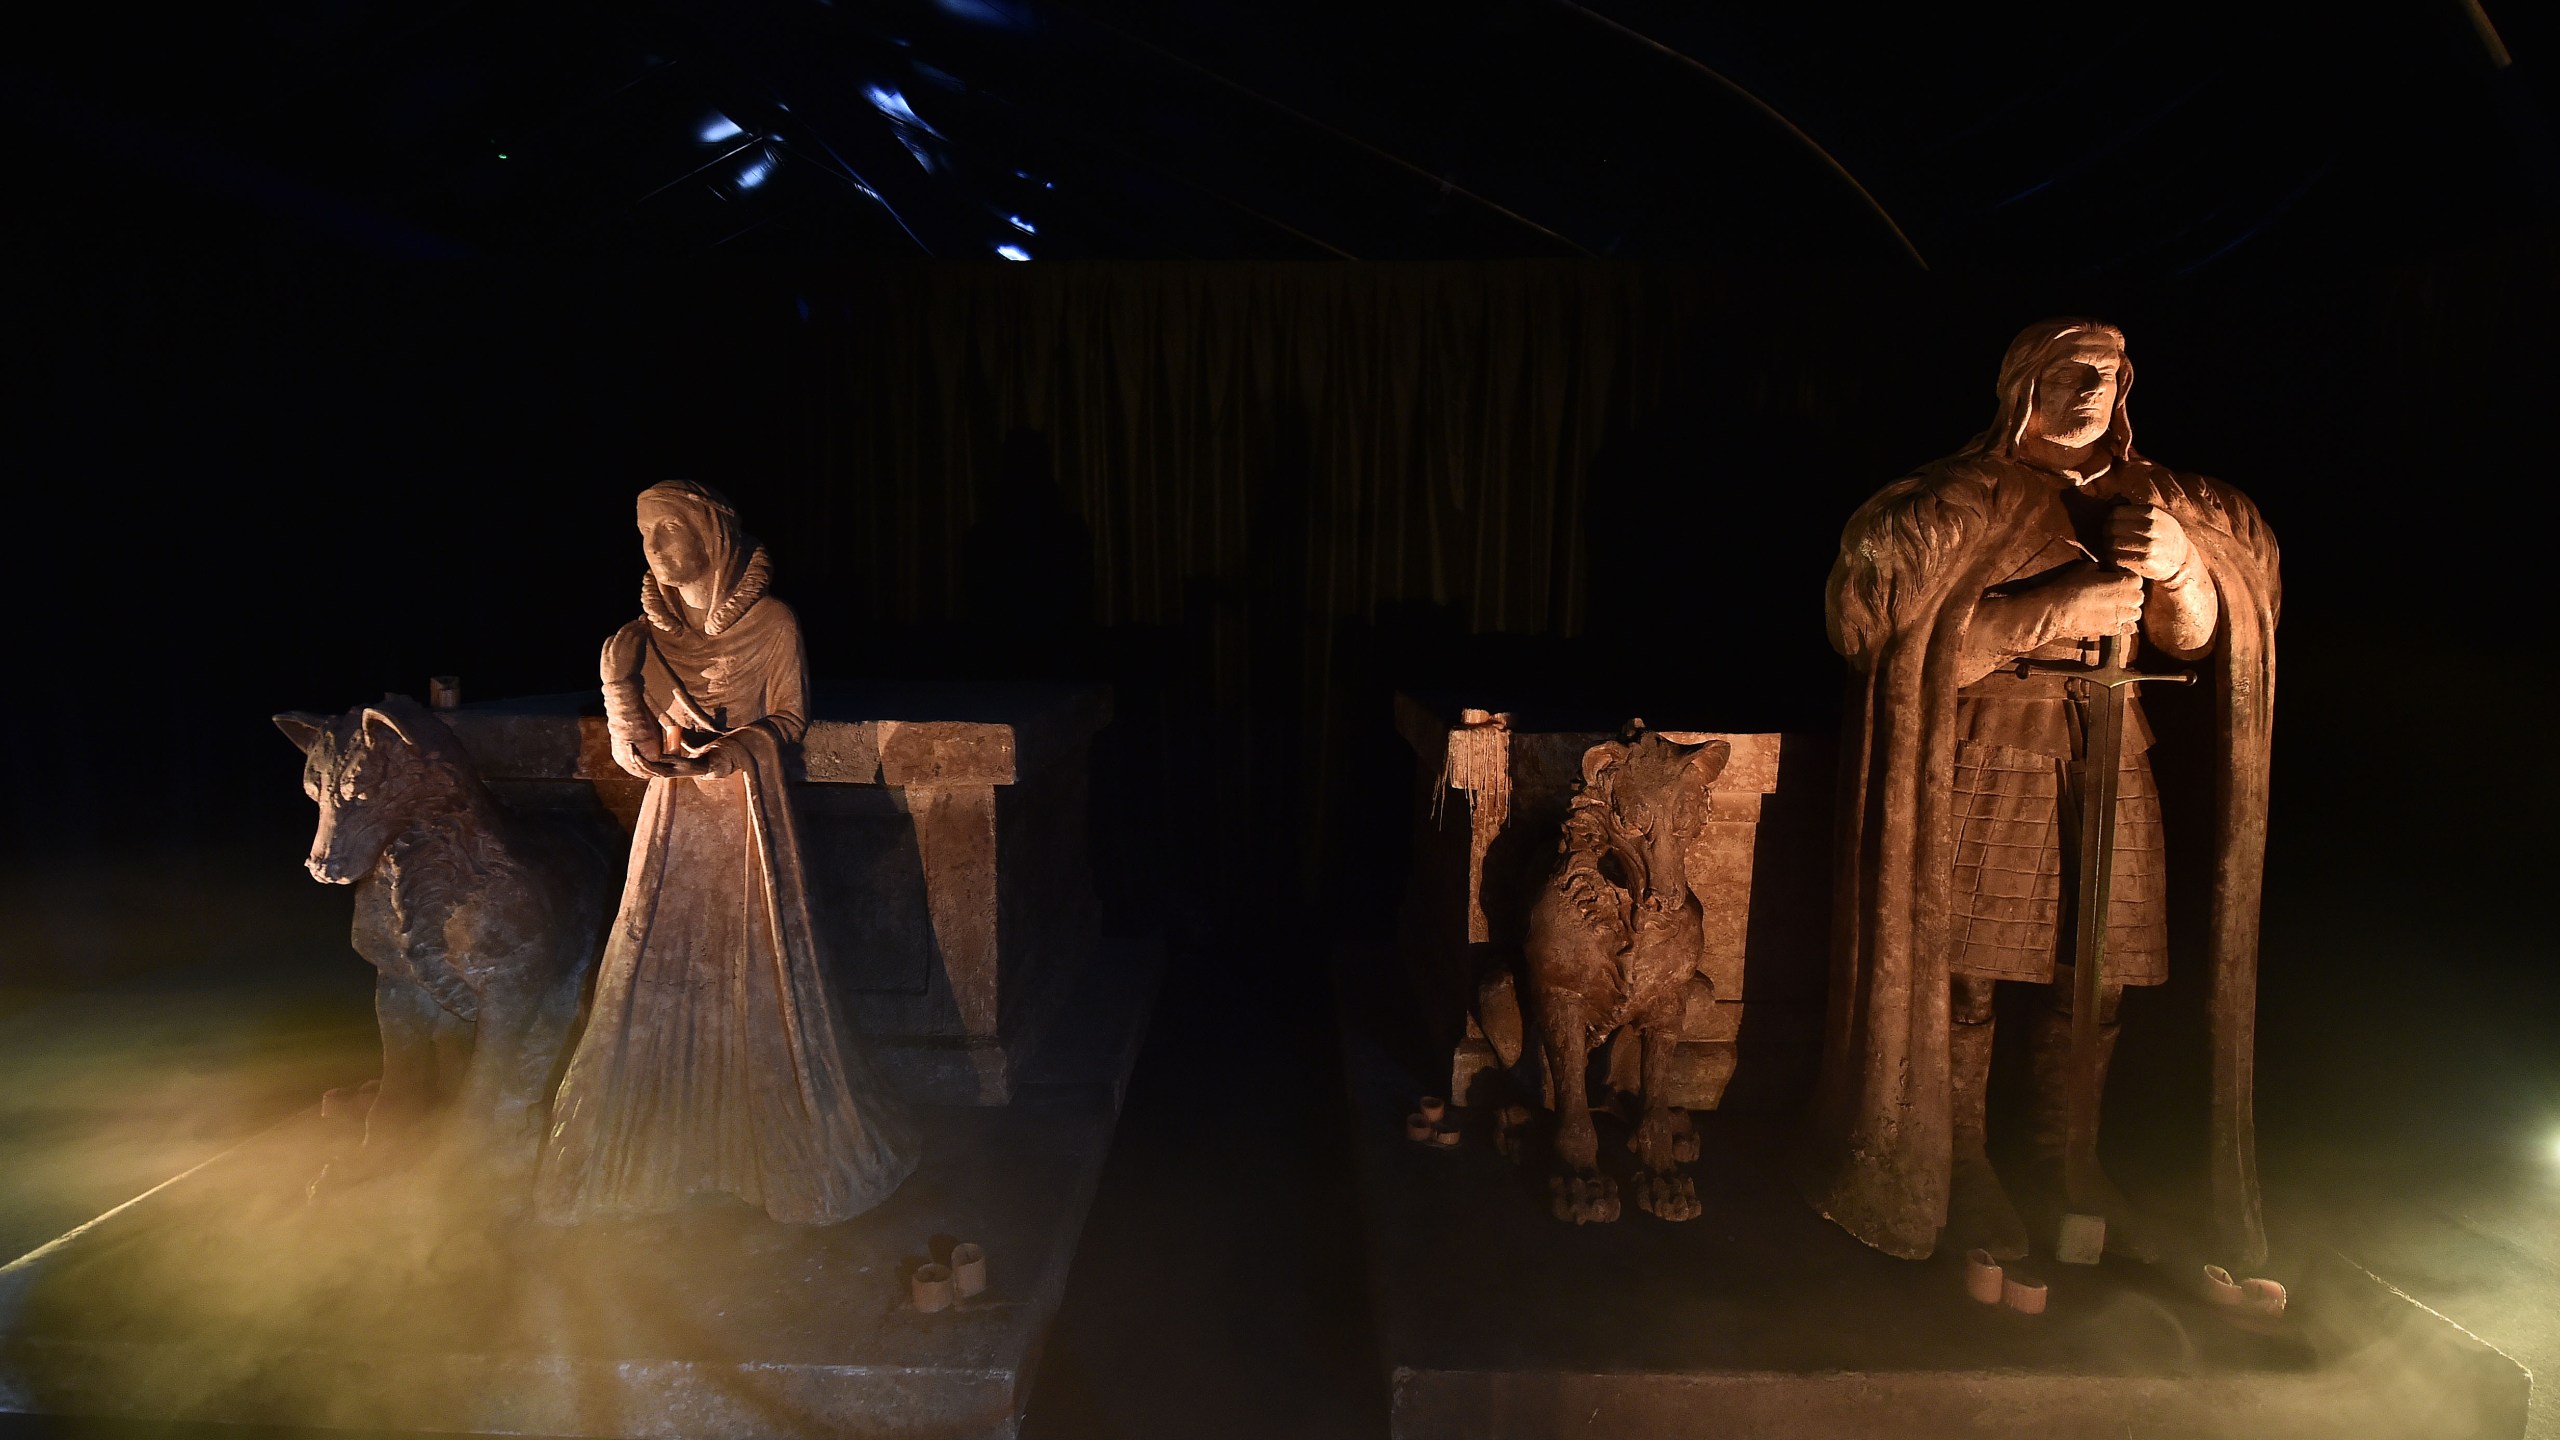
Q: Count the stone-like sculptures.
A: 4